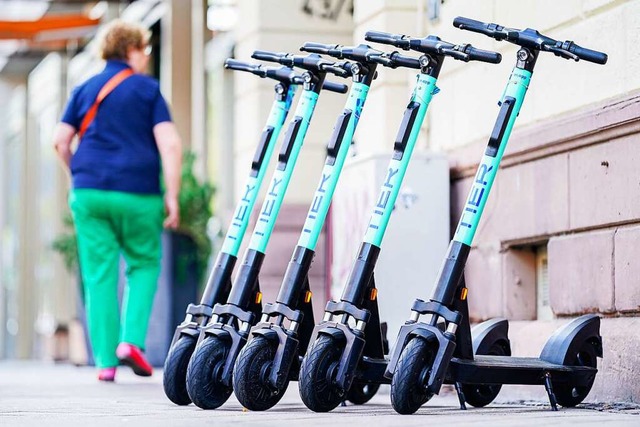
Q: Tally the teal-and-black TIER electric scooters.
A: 5